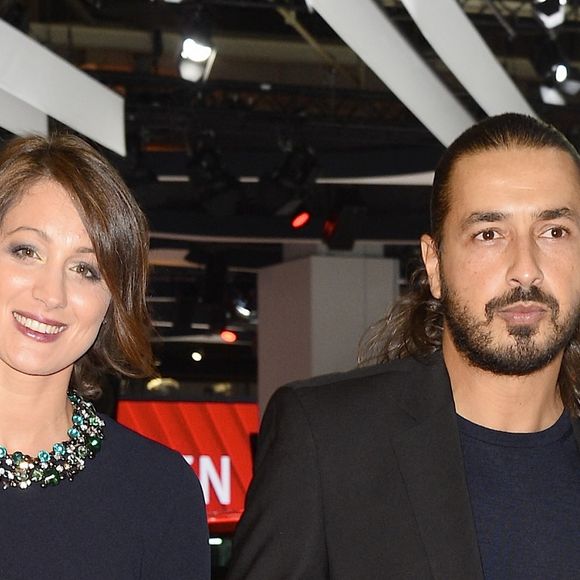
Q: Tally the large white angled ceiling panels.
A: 4